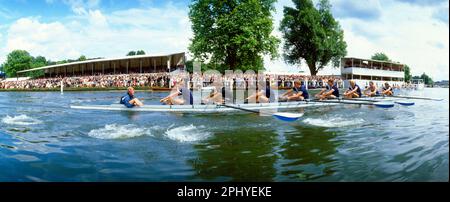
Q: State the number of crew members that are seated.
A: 9